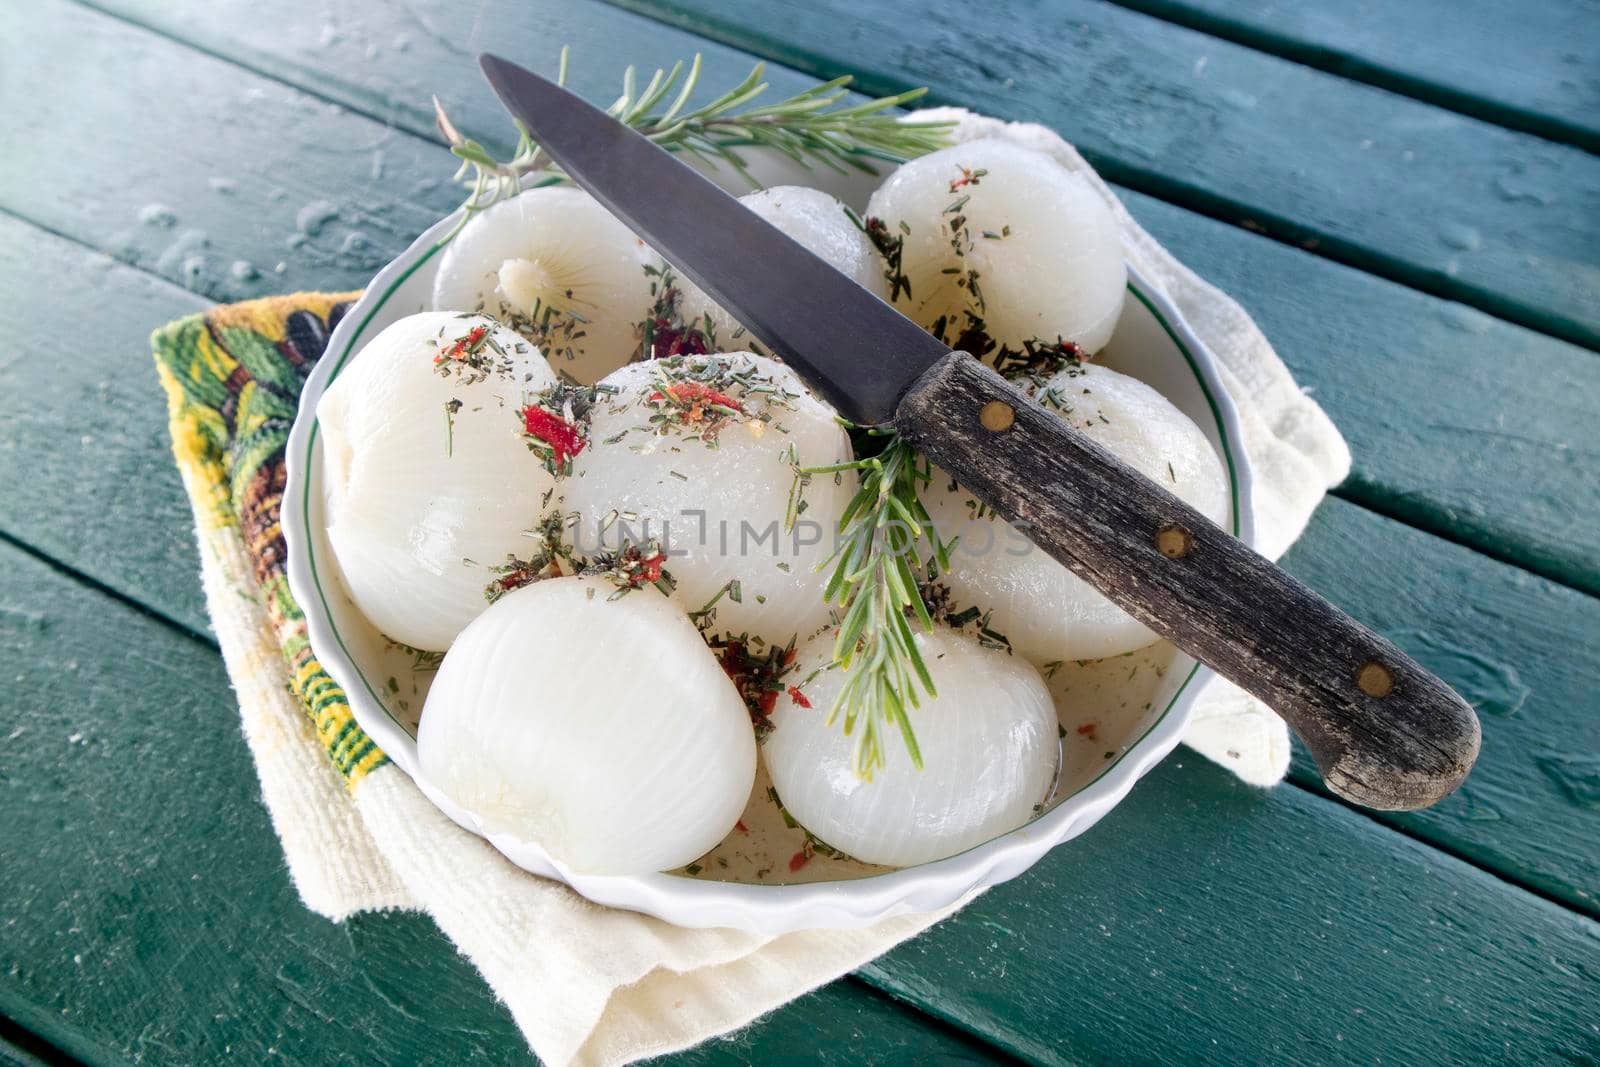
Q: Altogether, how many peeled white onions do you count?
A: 8